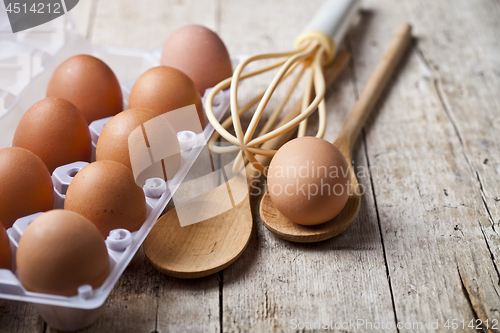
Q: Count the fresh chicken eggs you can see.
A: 10